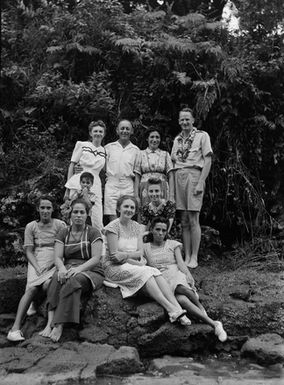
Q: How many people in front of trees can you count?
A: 10